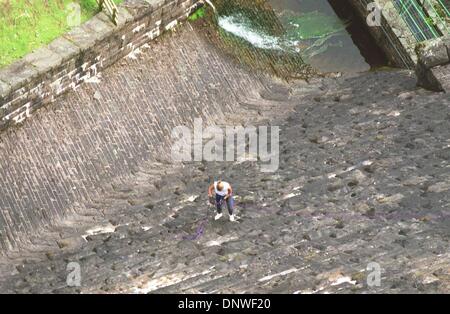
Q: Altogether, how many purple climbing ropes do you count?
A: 1